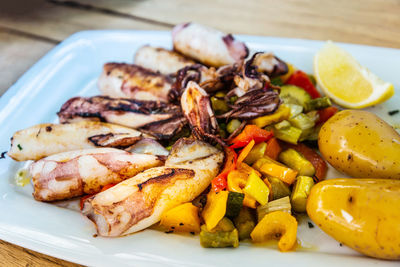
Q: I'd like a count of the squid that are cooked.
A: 7